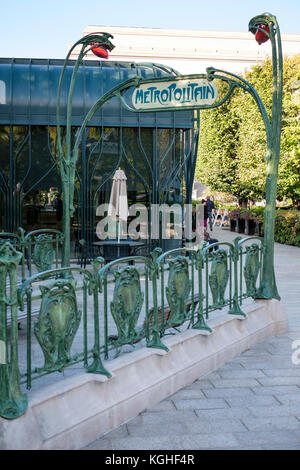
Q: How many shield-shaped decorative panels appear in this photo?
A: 6